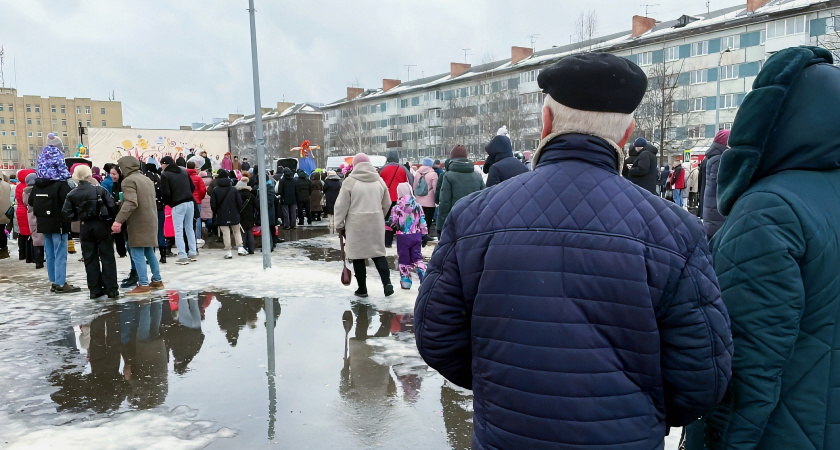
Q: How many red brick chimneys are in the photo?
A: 6